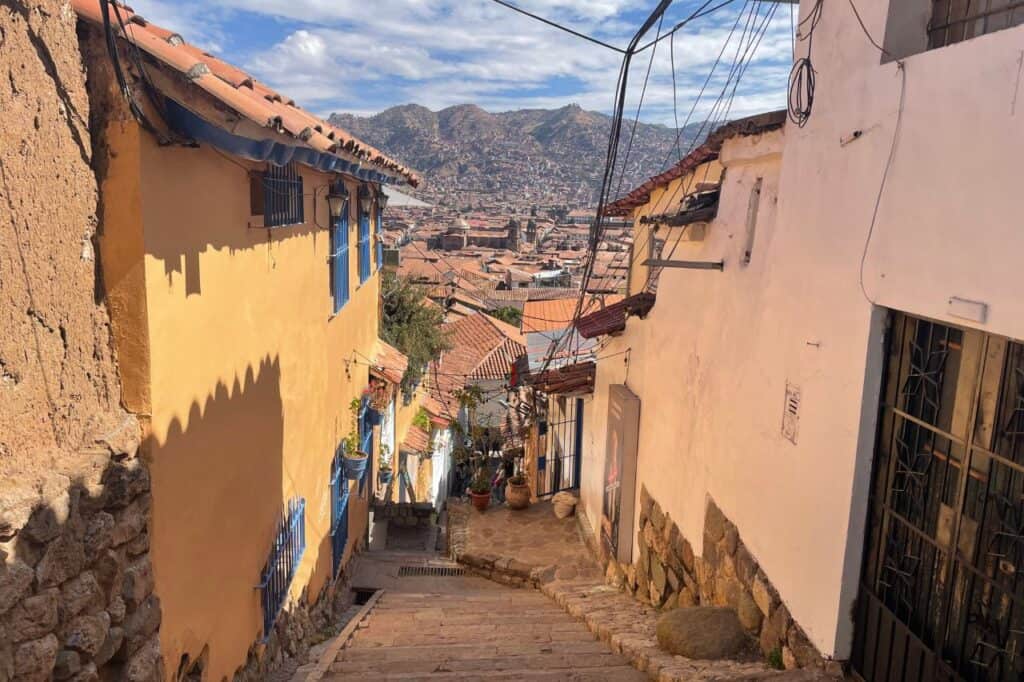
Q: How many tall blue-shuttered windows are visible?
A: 3